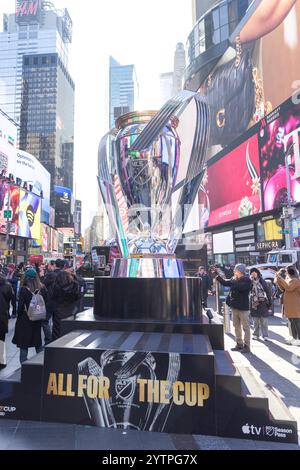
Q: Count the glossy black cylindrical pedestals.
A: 1